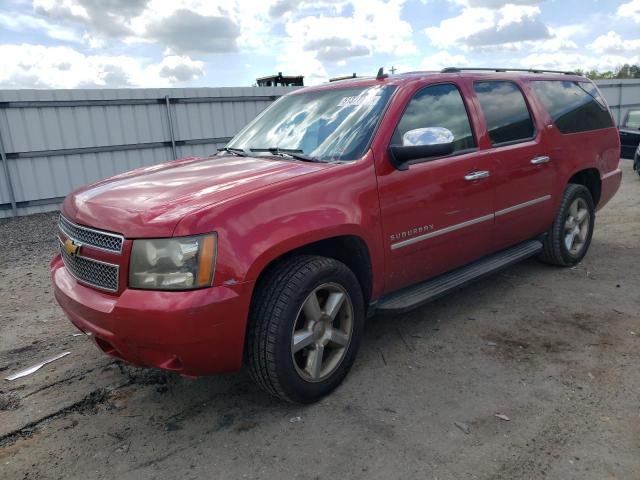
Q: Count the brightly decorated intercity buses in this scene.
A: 0